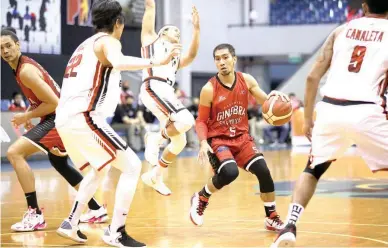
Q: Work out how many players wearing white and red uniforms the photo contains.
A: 3